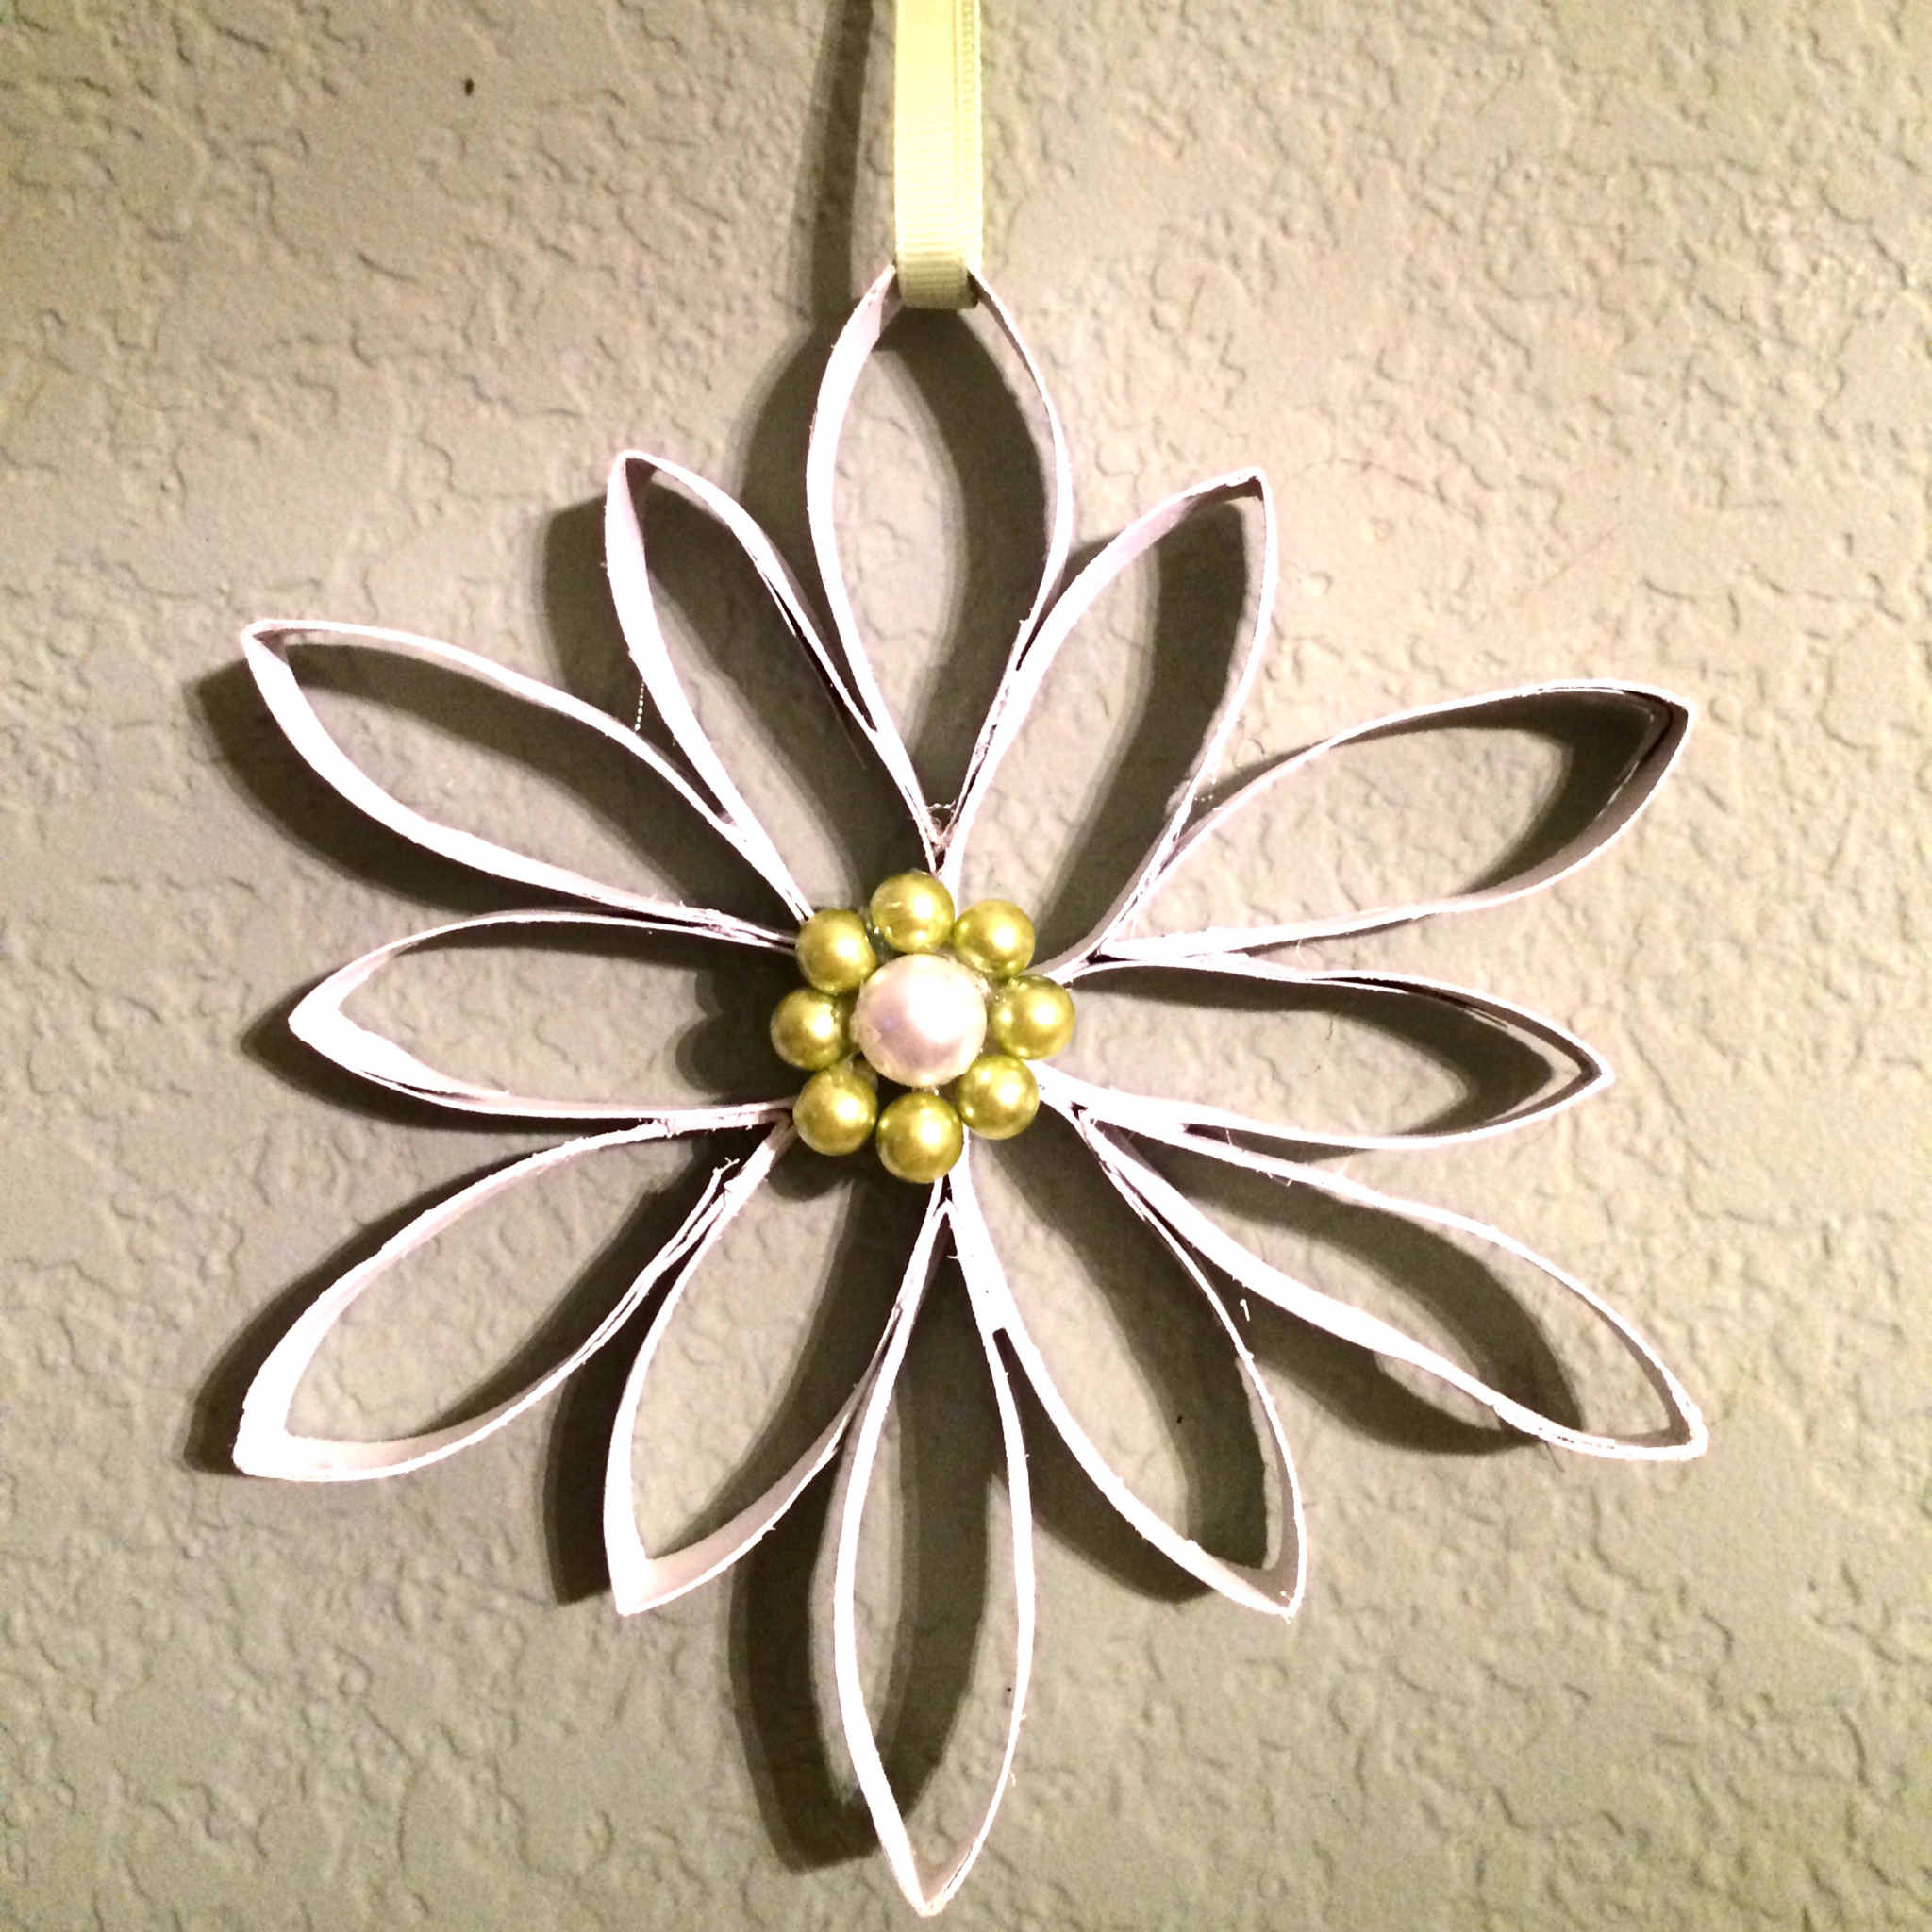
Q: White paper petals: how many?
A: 12